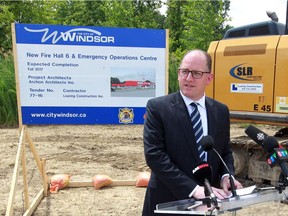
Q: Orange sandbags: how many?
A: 3